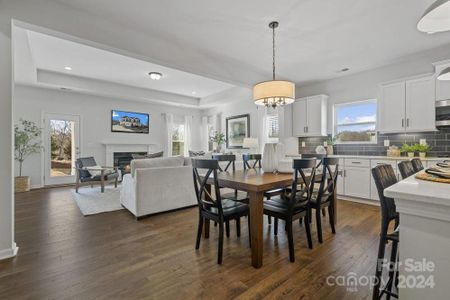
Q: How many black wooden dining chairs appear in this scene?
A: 6